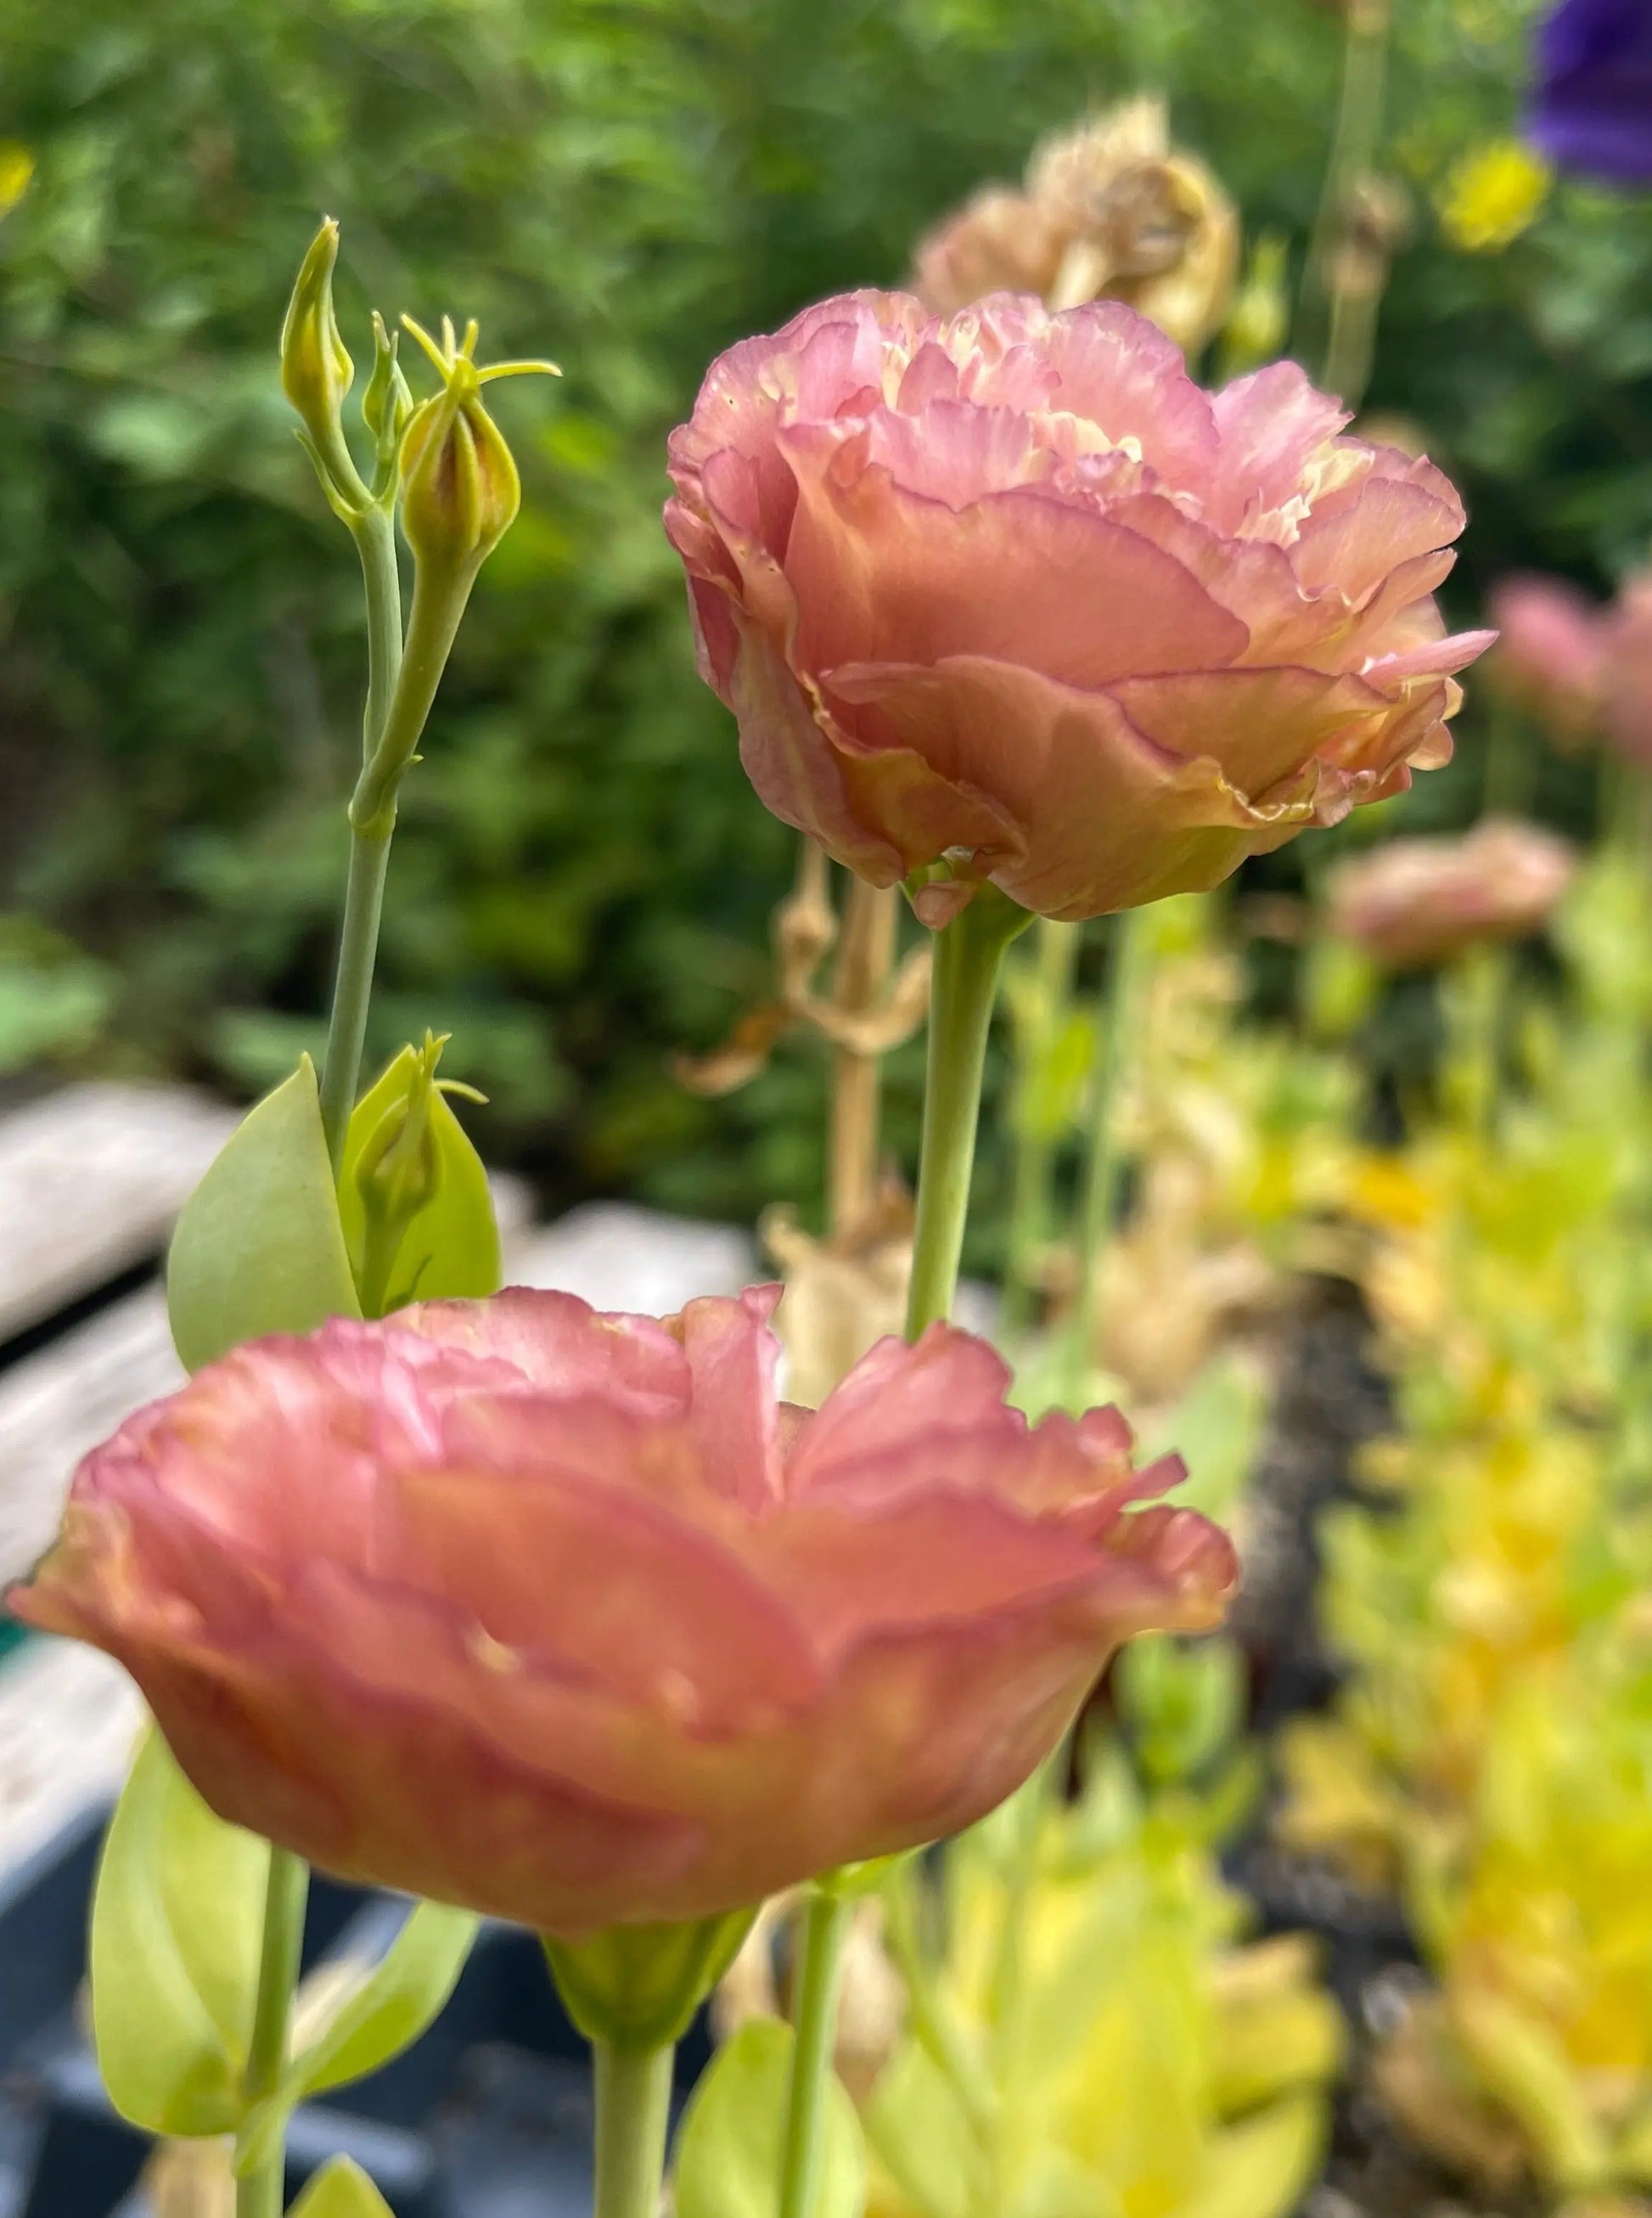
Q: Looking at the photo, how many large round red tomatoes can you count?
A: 0